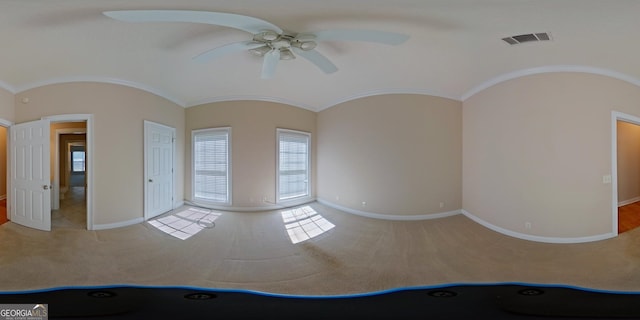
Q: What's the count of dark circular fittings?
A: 4